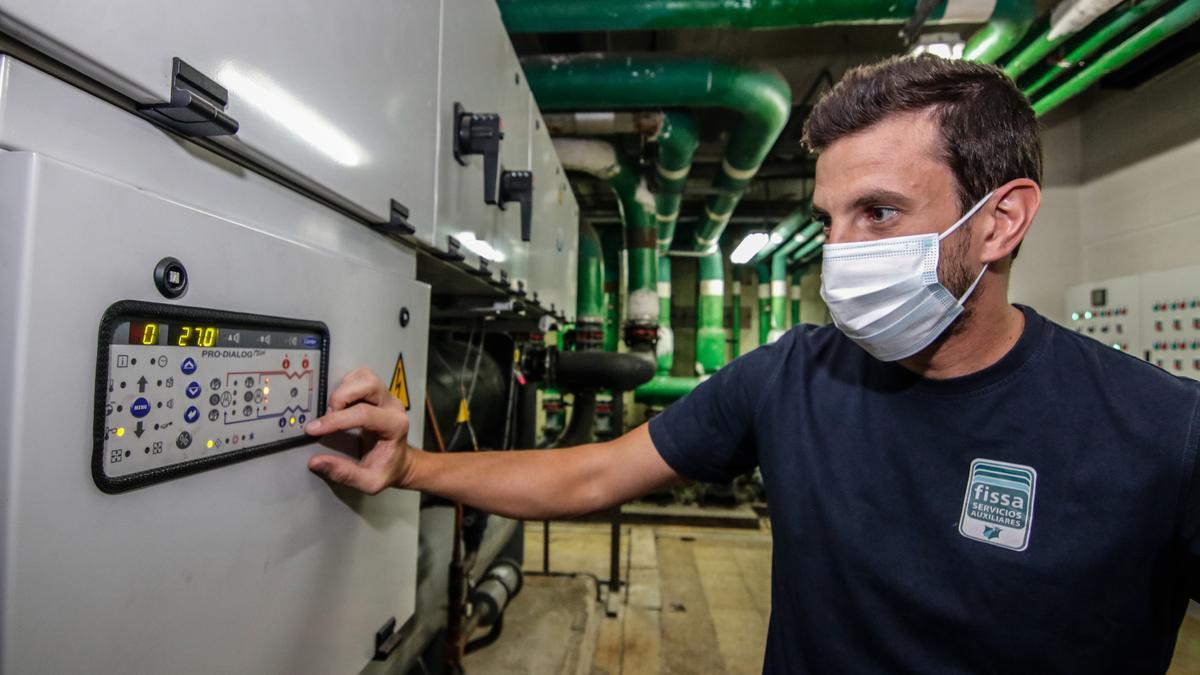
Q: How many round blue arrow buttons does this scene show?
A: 3